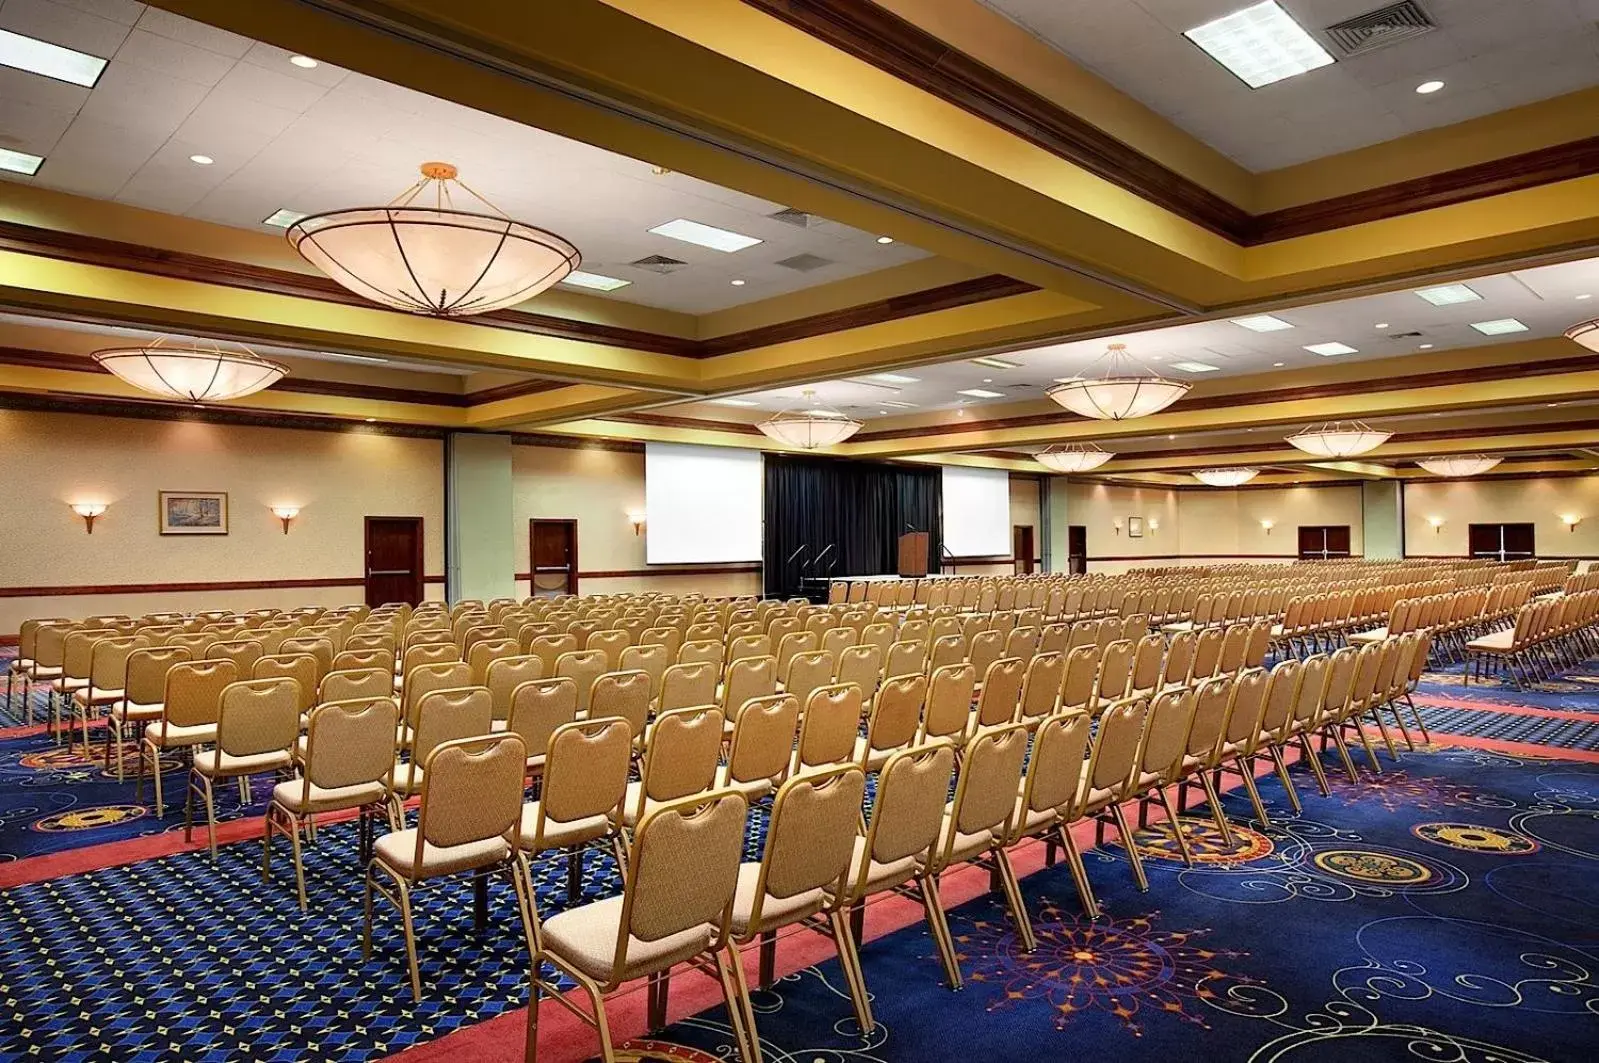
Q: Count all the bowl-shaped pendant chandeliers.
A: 9